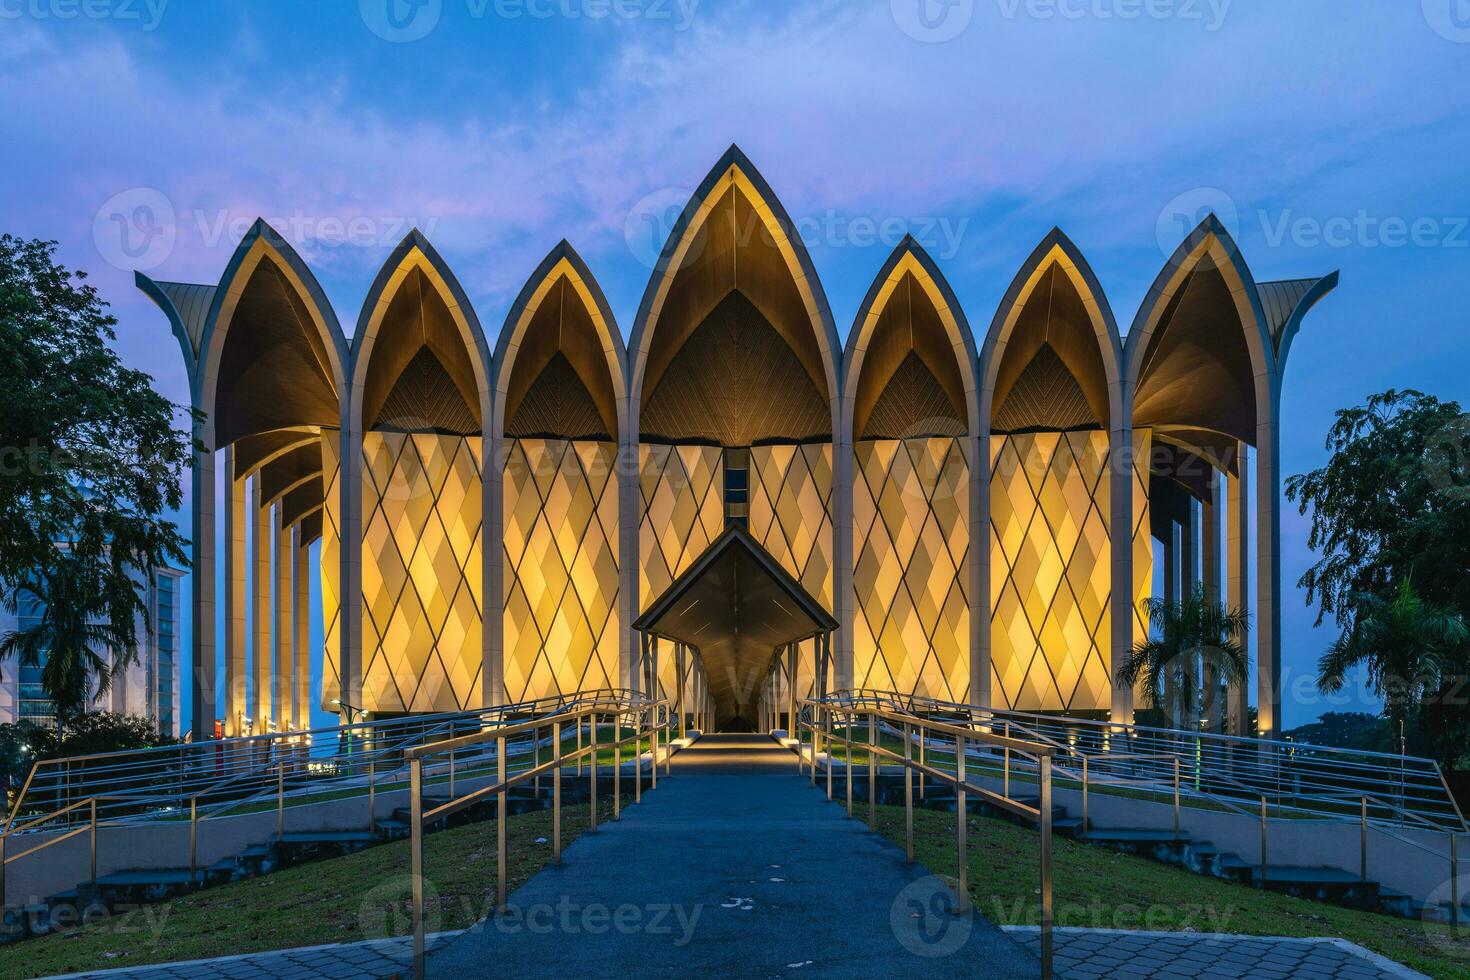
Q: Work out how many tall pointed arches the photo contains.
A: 7